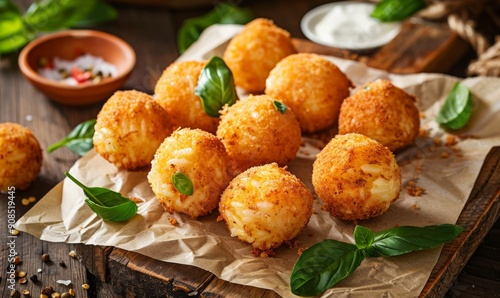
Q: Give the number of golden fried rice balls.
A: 10